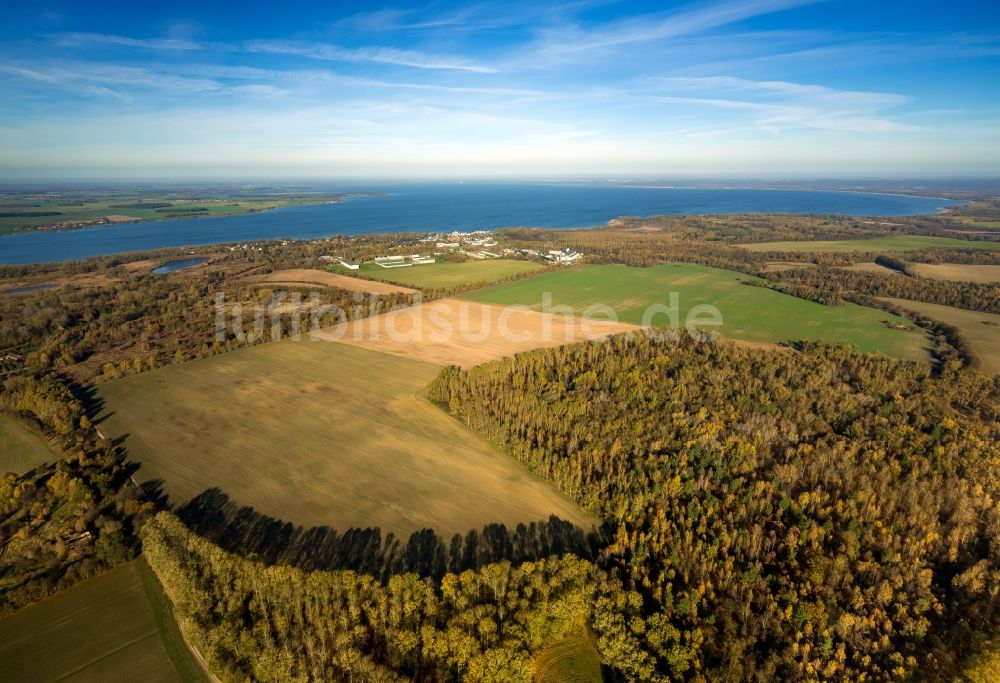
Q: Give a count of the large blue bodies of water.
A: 1